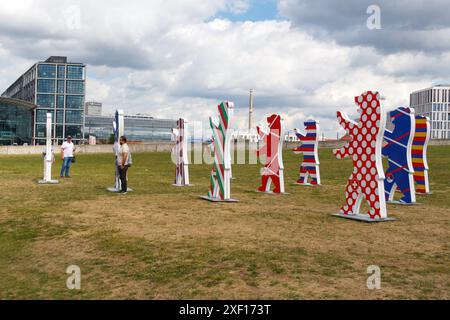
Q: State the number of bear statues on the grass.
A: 9